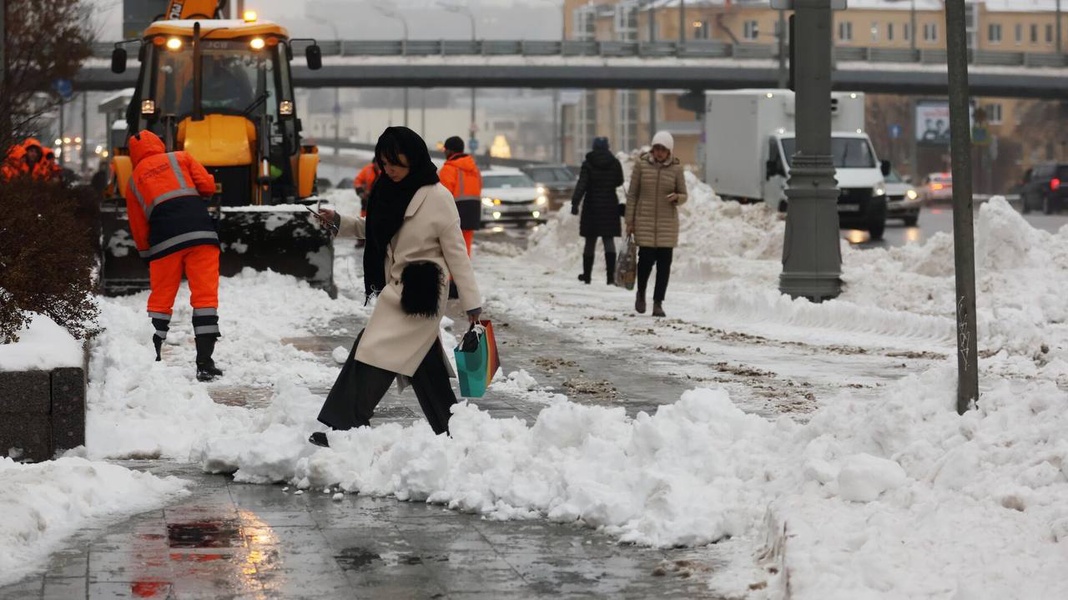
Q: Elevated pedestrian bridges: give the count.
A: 1